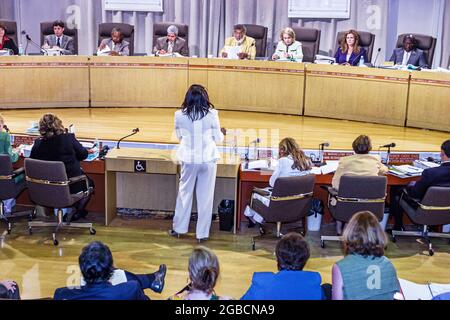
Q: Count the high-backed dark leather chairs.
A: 8